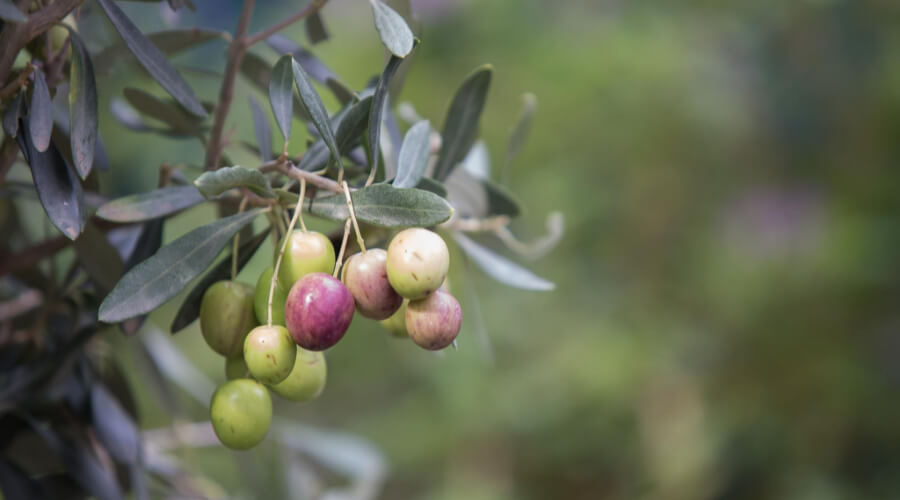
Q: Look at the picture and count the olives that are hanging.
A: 12